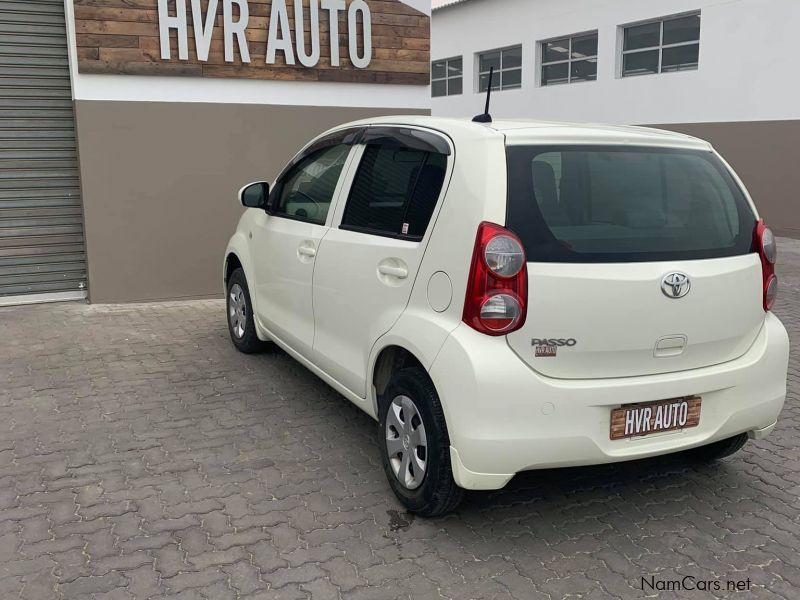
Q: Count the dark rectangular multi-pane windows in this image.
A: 4